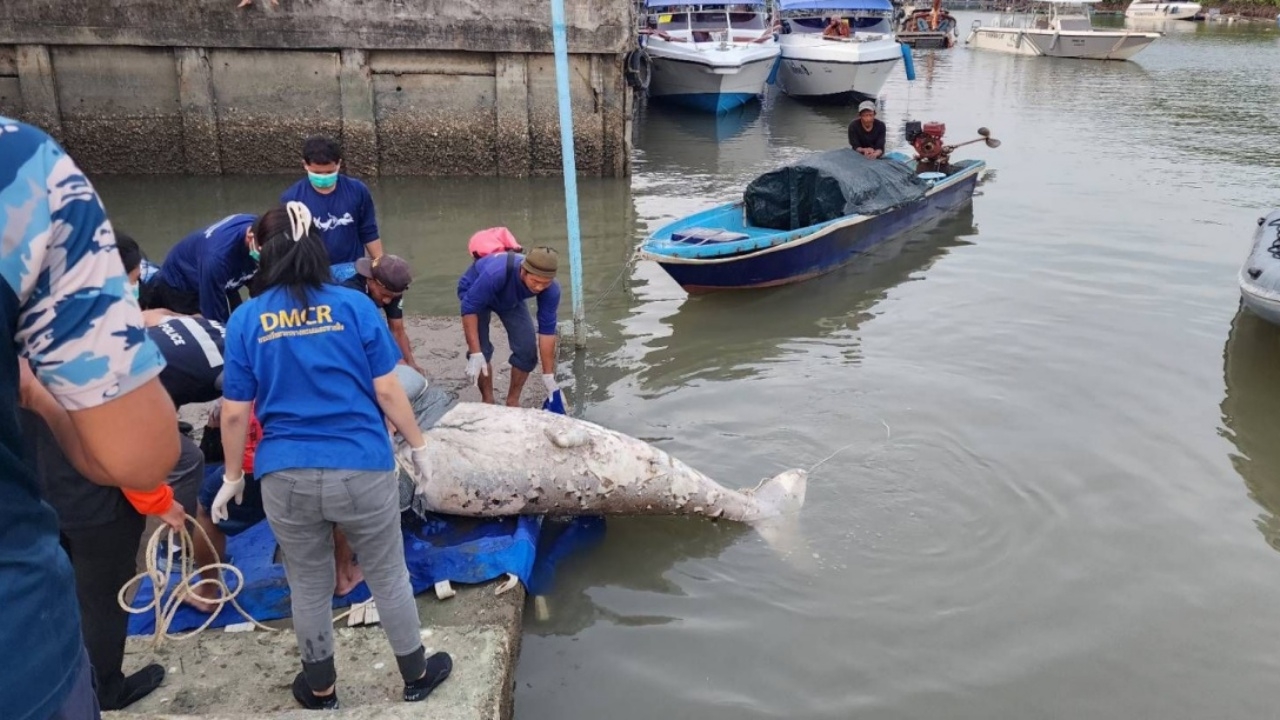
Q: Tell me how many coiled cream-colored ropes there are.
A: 1